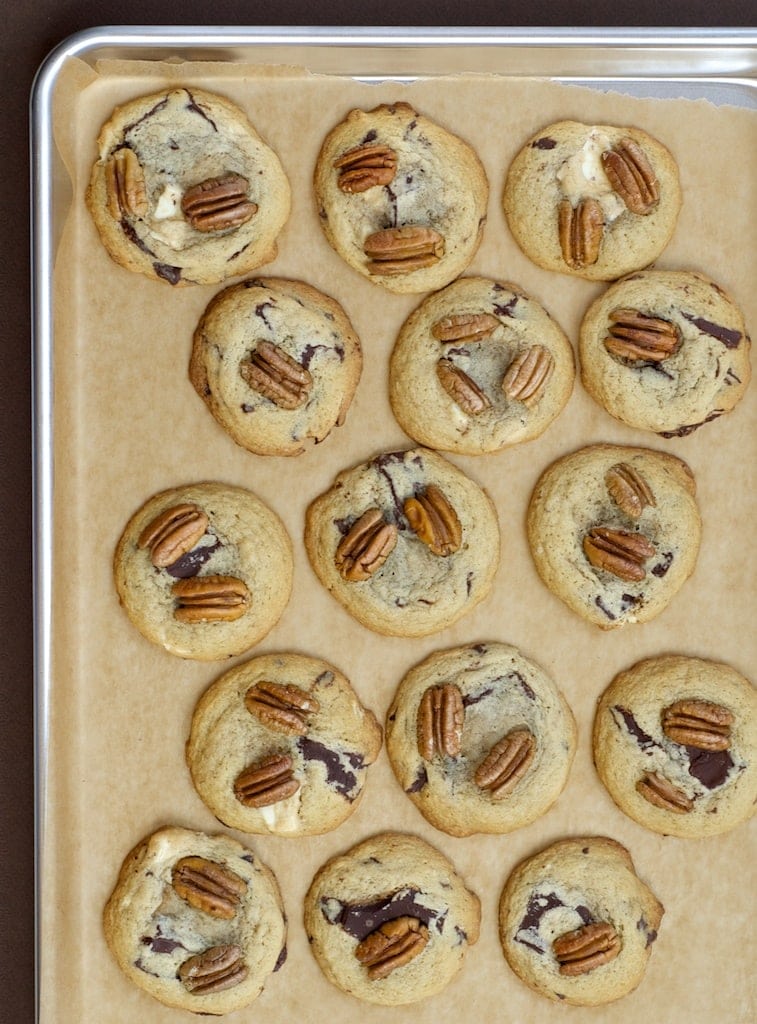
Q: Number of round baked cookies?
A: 15